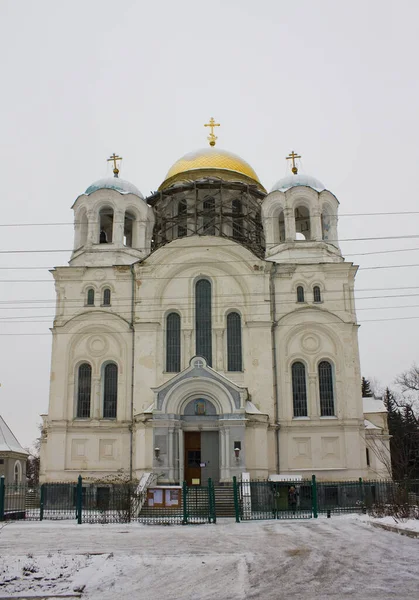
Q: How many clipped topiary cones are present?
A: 0